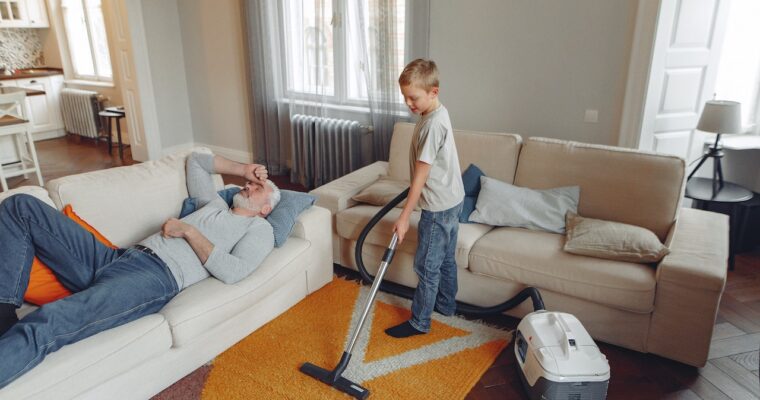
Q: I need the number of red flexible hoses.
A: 0